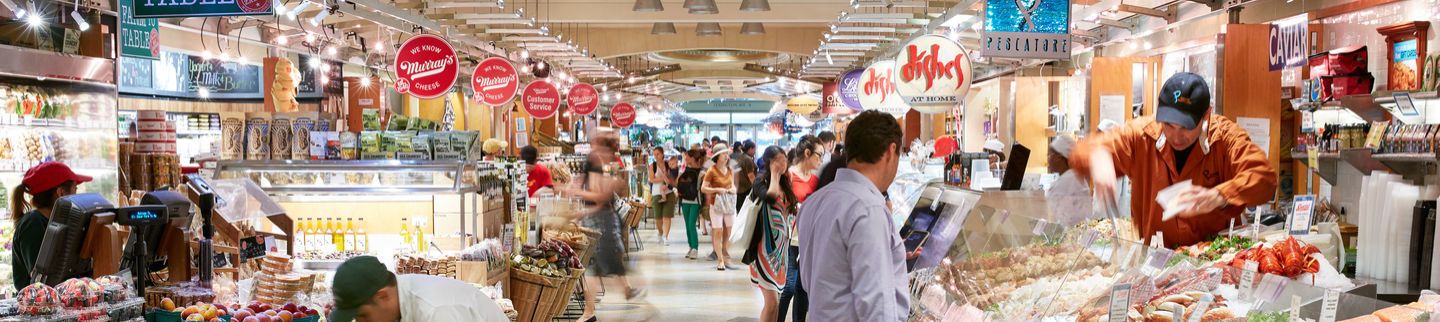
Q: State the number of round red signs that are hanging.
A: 5